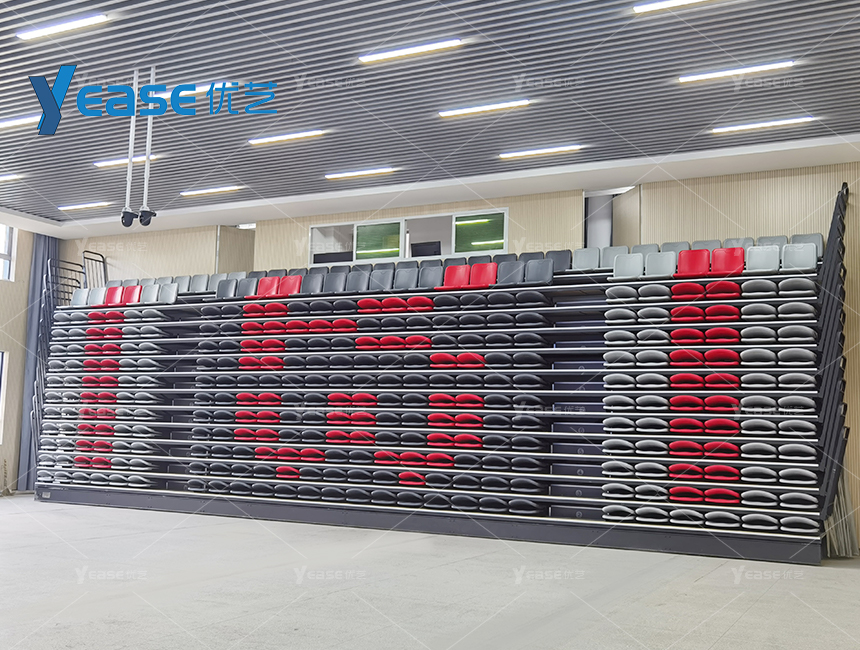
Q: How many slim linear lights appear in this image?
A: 15